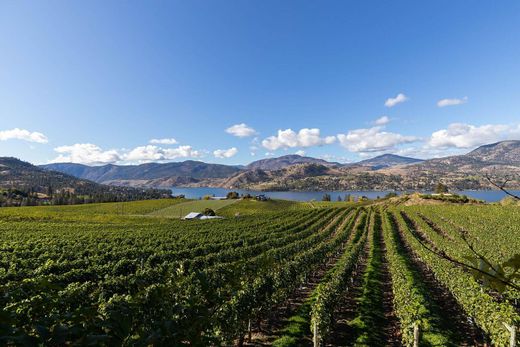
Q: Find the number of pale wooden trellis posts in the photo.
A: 3